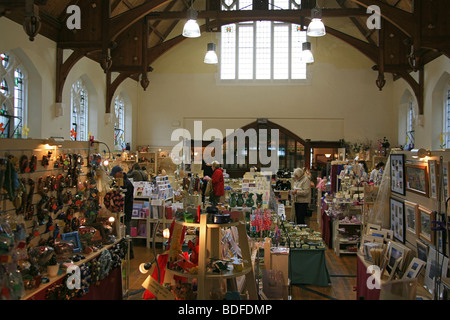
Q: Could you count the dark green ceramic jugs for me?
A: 4